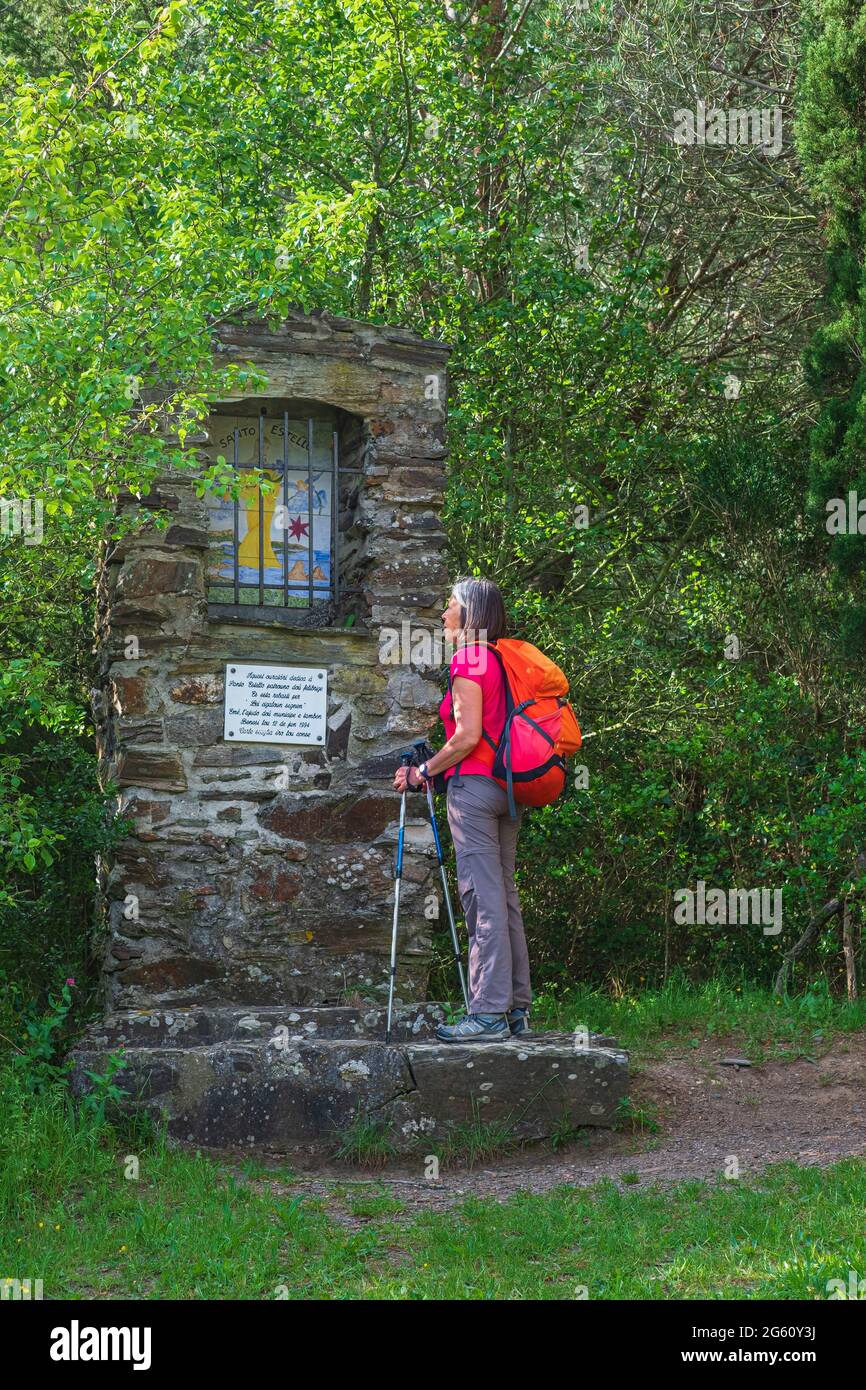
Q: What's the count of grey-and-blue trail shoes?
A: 2